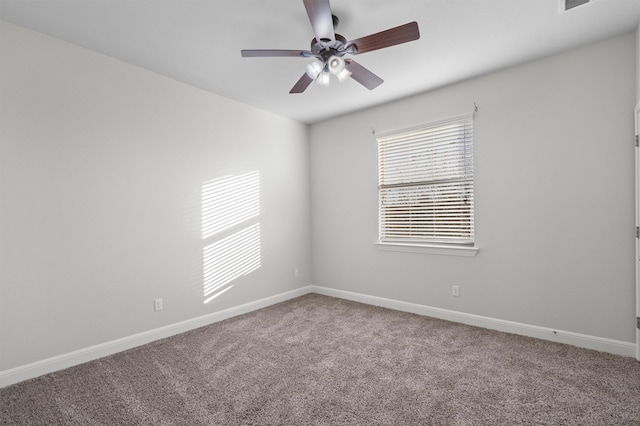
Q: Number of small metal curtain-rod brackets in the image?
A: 2